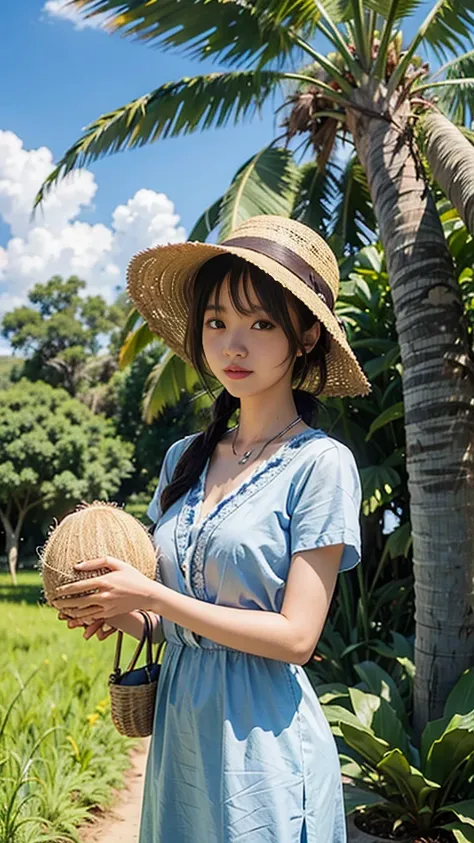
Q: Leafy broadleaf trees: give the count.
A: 2